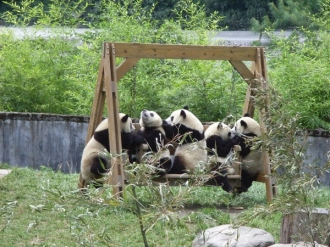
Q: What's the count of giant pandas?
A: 5